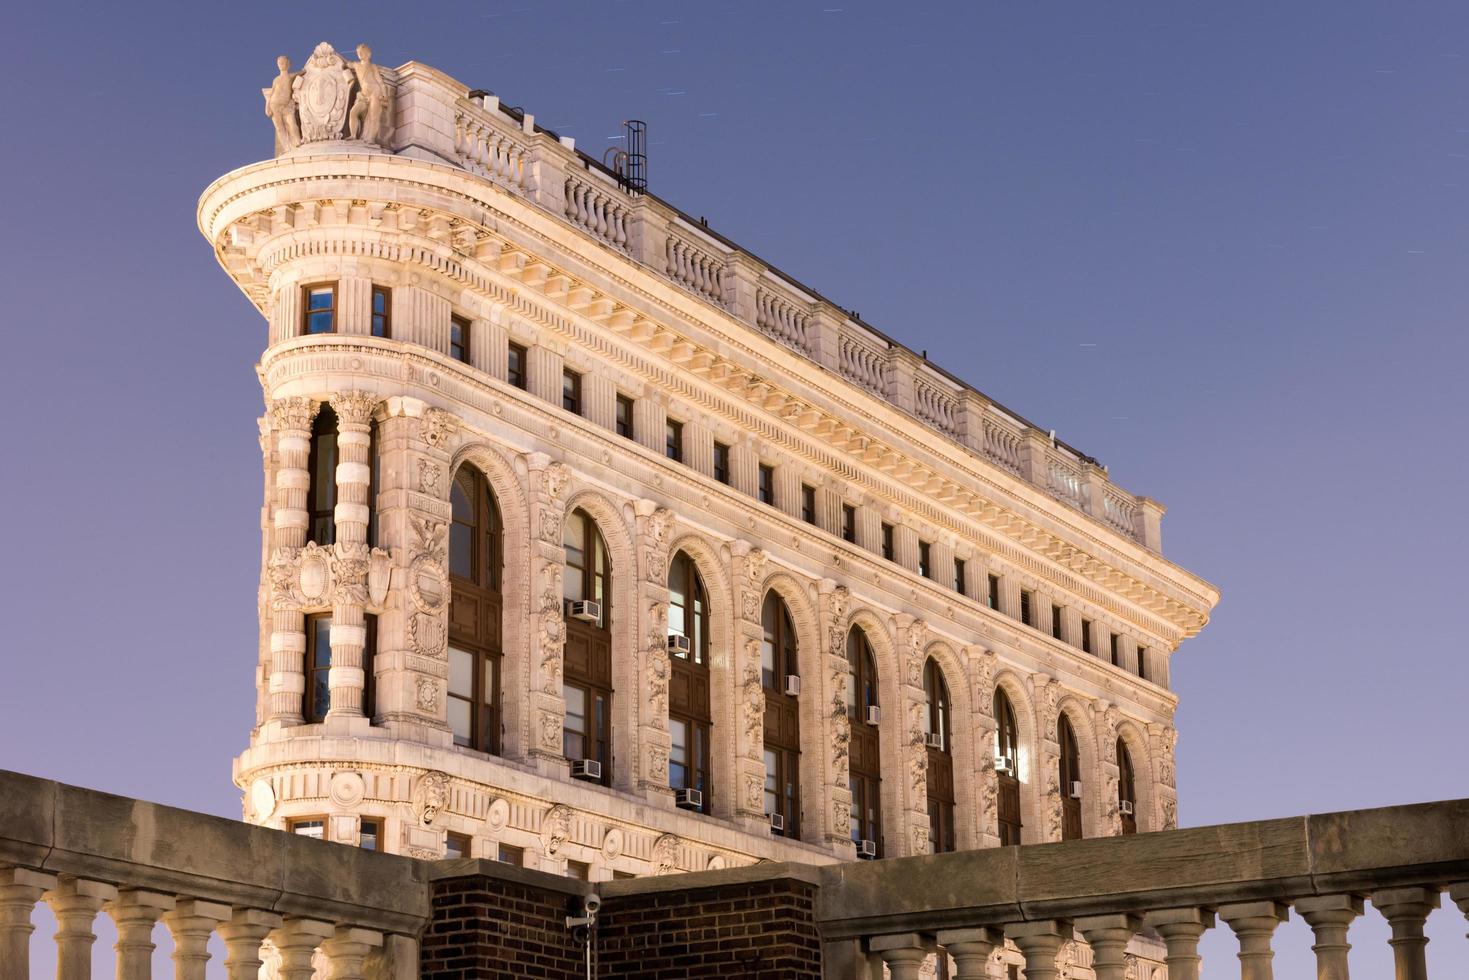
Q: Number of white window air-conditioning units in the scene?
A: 12